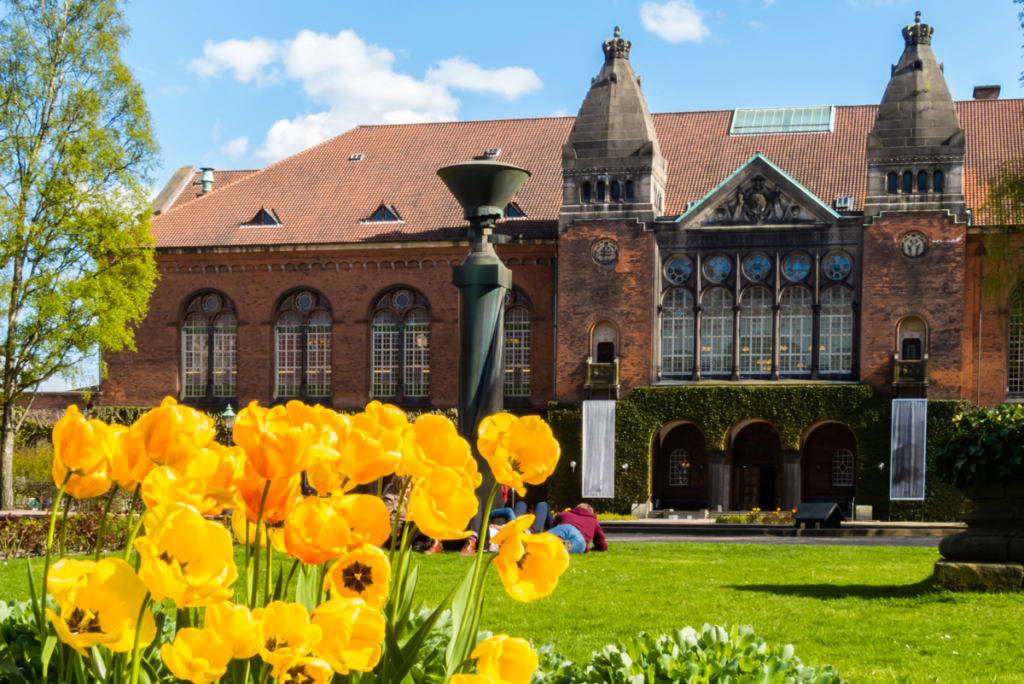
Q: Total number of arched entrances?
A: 3